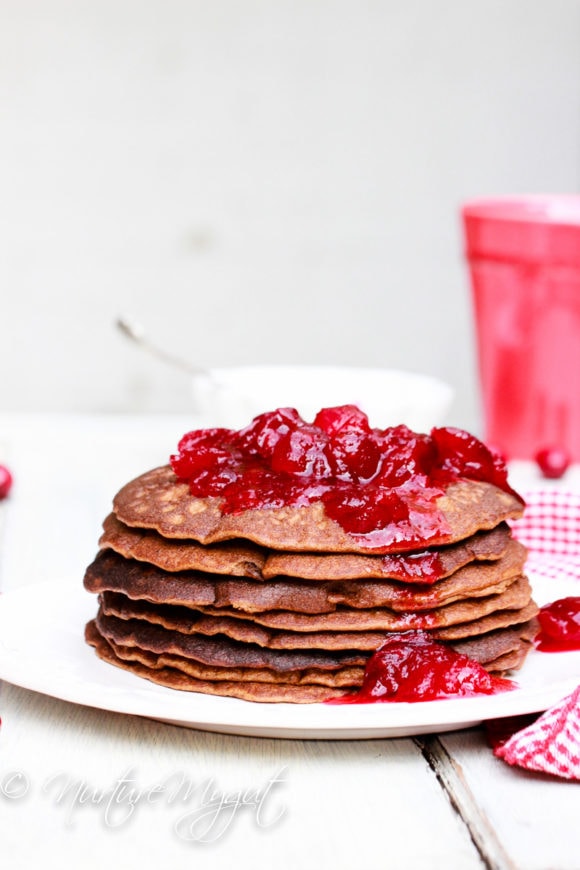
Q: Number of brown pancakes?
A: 8